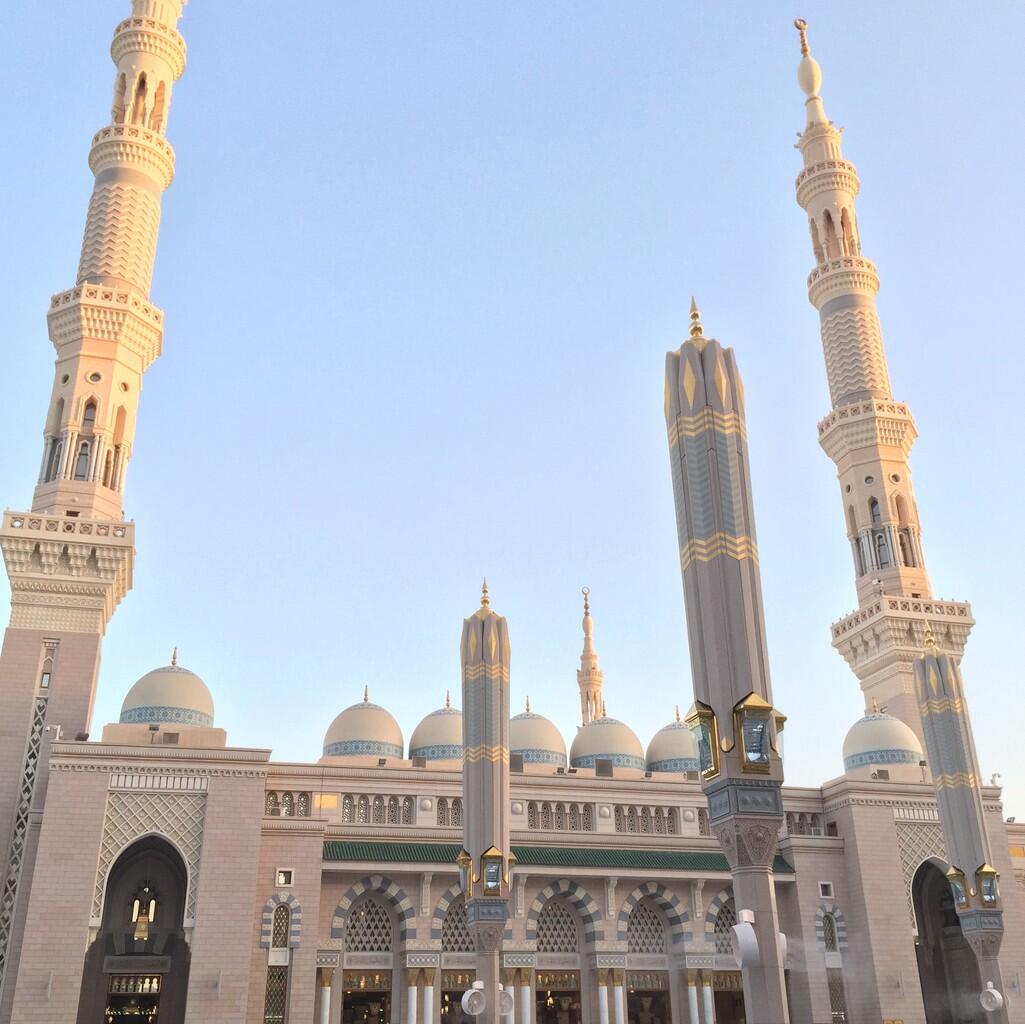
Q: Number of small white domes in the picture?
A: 7